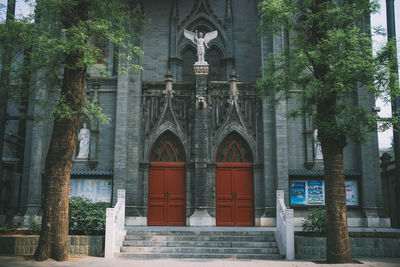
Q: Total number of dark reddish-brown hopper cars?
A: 0